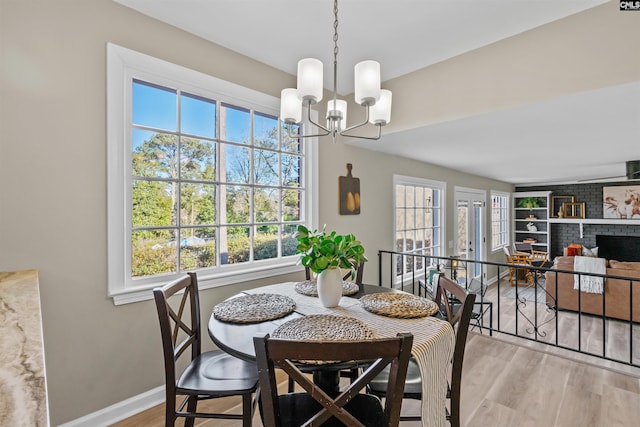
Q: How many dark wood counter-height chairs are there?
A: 4